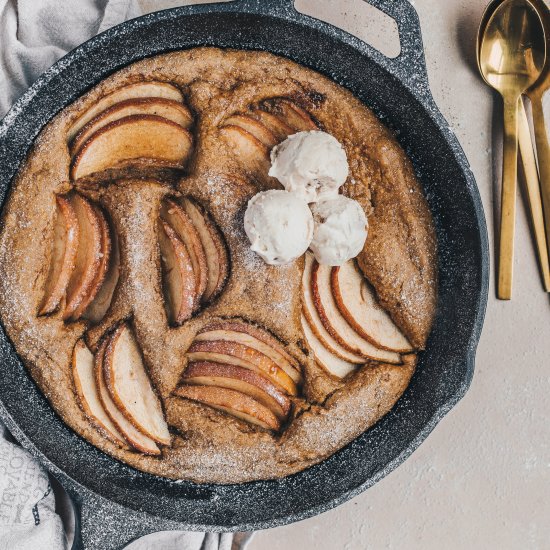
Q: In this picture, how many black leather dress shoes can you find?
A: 0